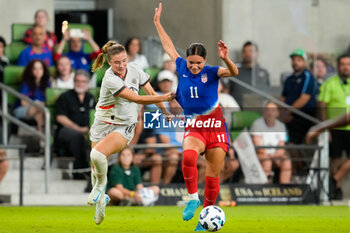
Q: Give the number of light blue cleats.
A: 2